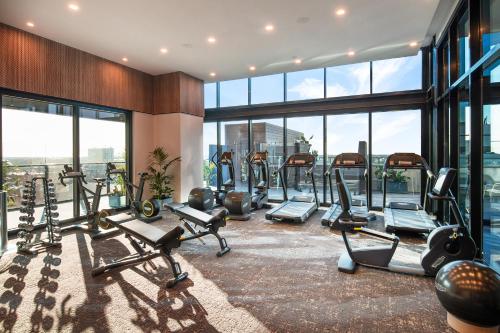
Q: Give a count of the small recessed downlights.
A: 12